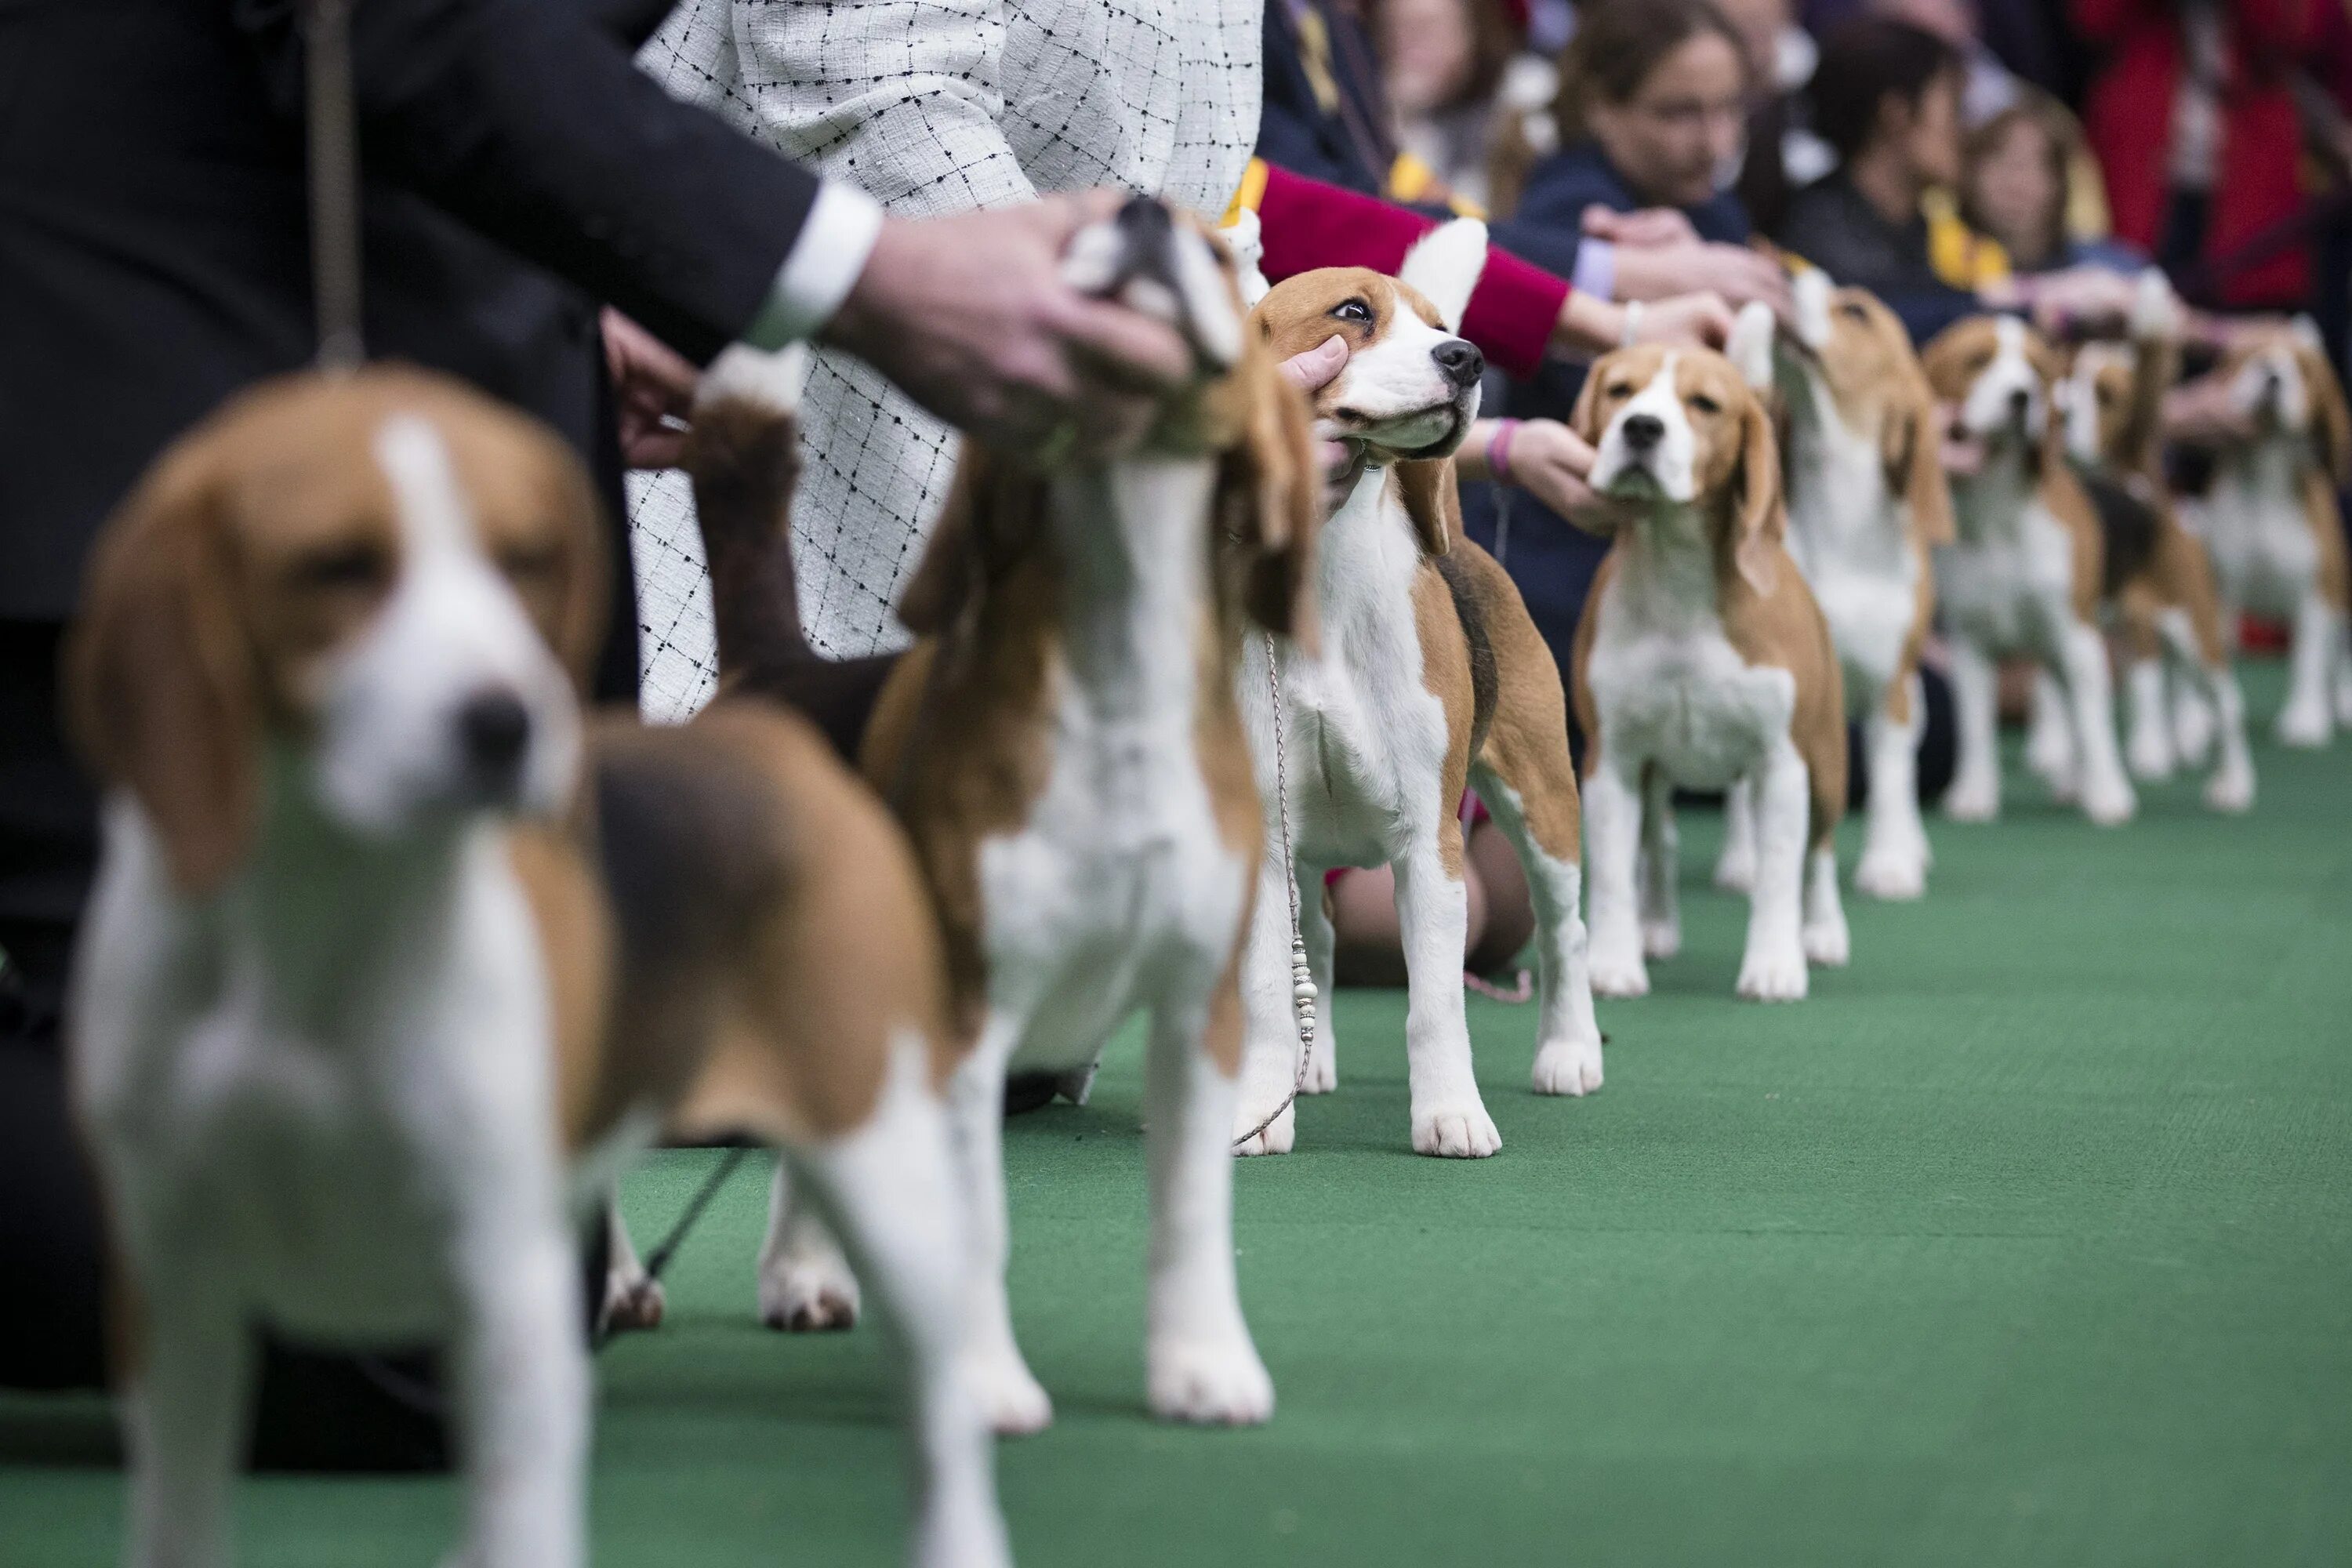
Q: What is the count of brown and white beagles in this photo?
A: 8